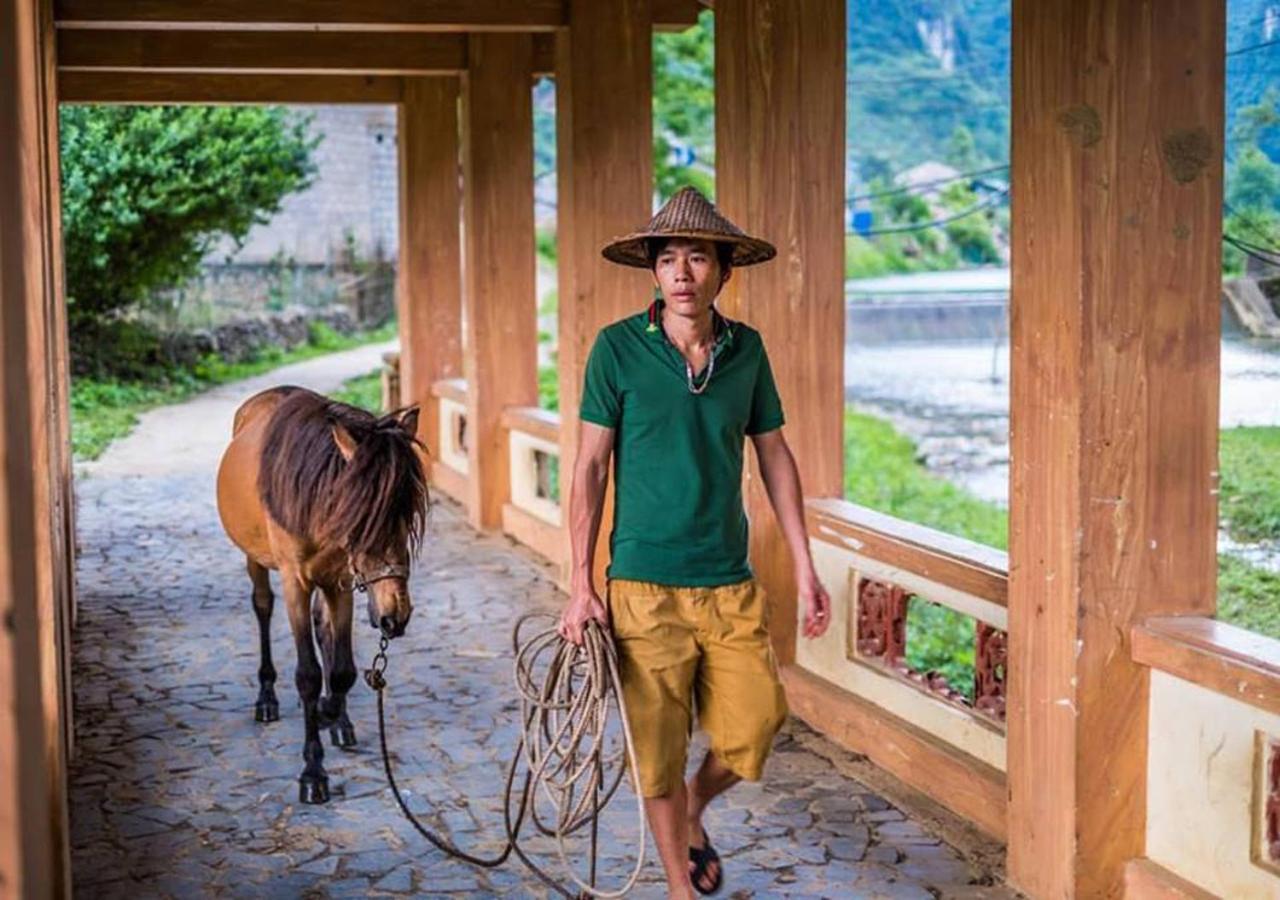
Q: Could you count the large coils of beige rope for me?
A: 1